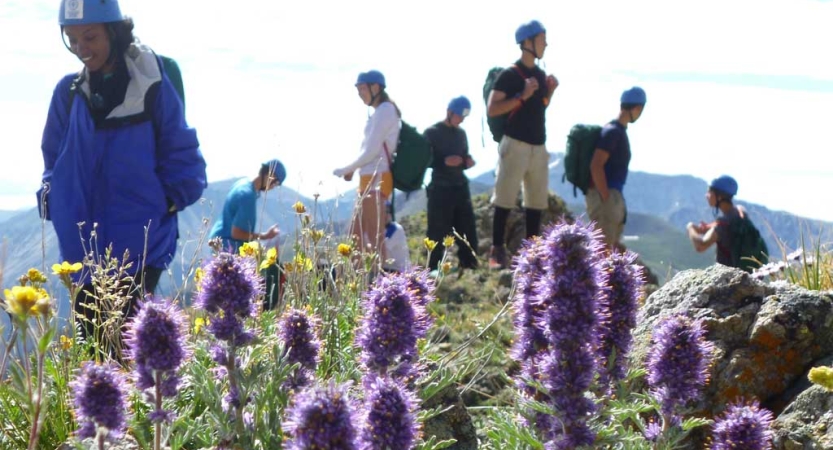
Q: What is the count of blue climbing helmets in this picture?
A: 7